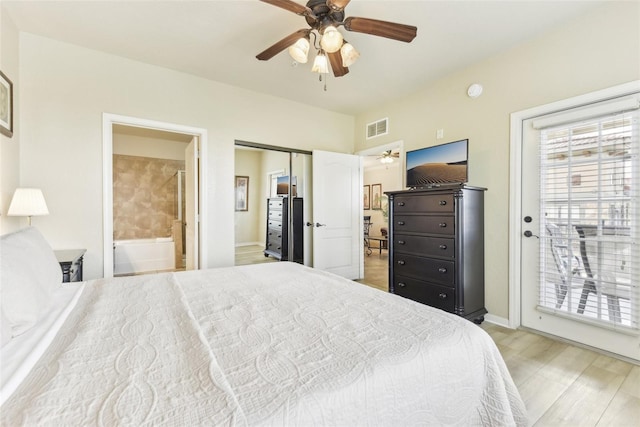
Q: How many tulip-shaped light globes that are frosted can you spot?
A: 4